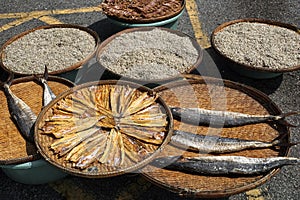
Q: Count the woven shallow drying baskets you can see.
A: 7